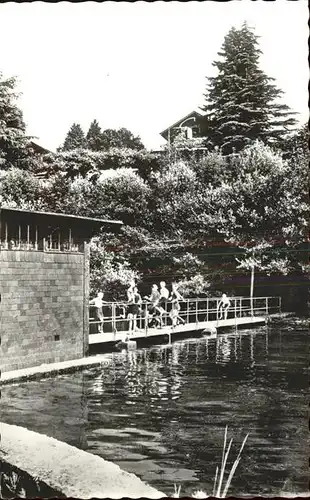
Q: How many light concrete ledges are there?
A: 2